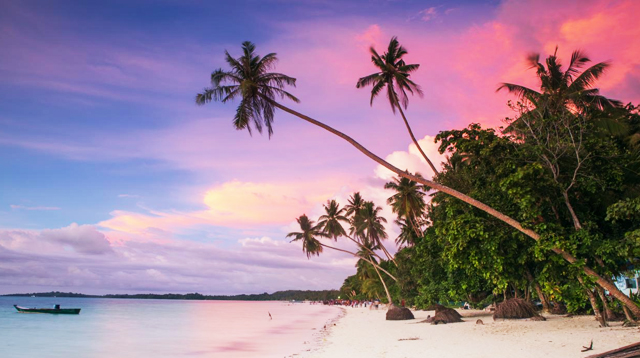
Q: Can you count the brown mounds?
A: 3